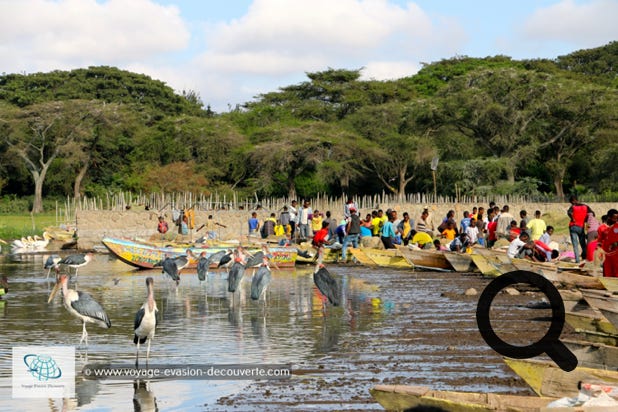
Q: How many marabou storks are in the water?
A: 13